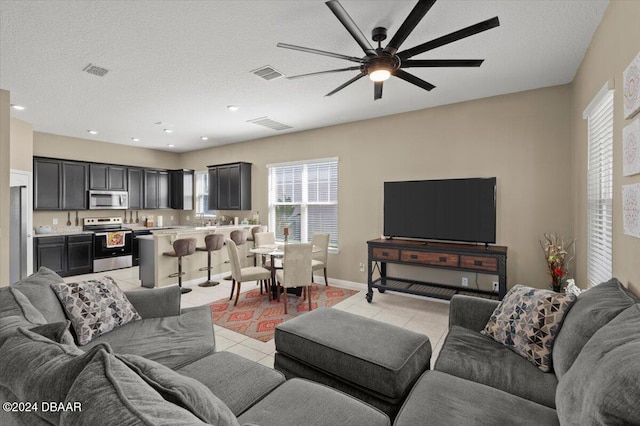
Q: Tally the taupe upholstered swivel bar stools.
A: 4